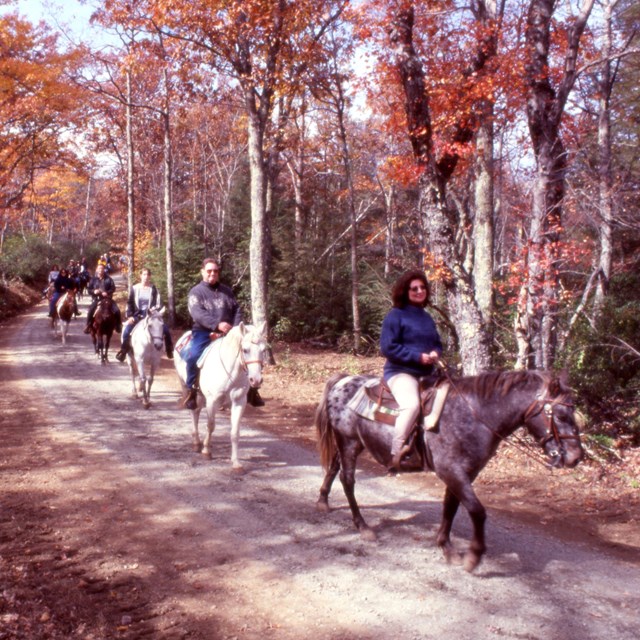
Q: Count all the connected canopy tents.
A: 0